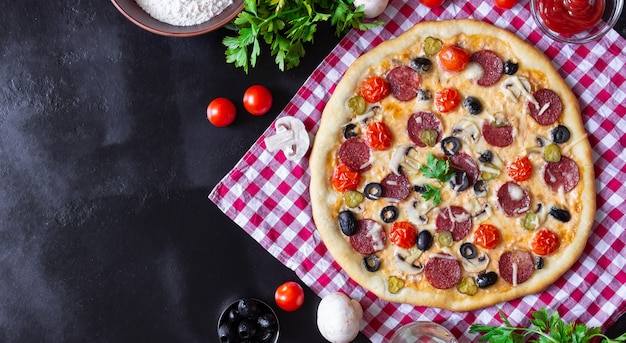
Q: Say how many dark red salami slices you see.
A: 14